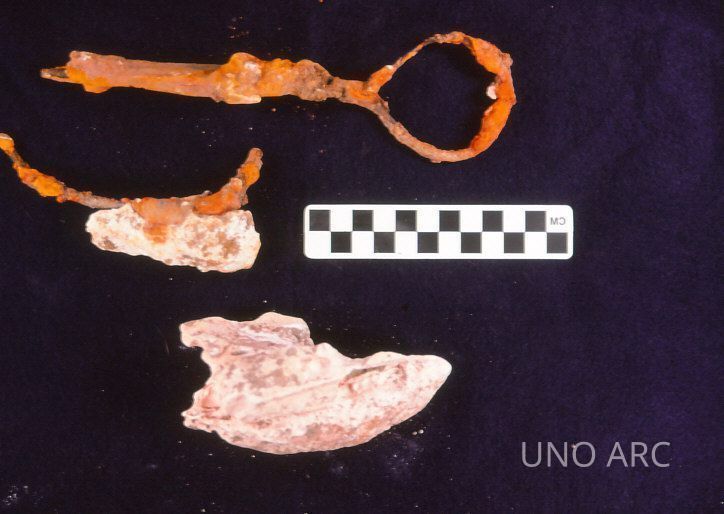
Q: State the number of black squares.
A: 12